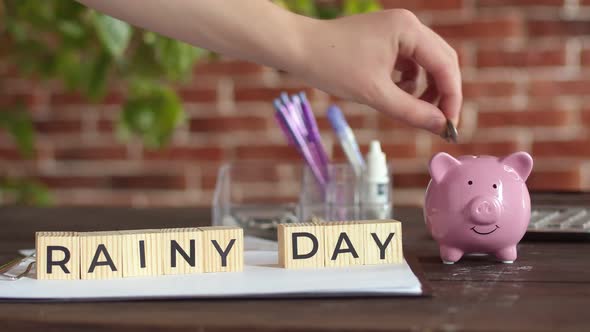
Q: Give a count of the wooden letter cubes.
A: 8